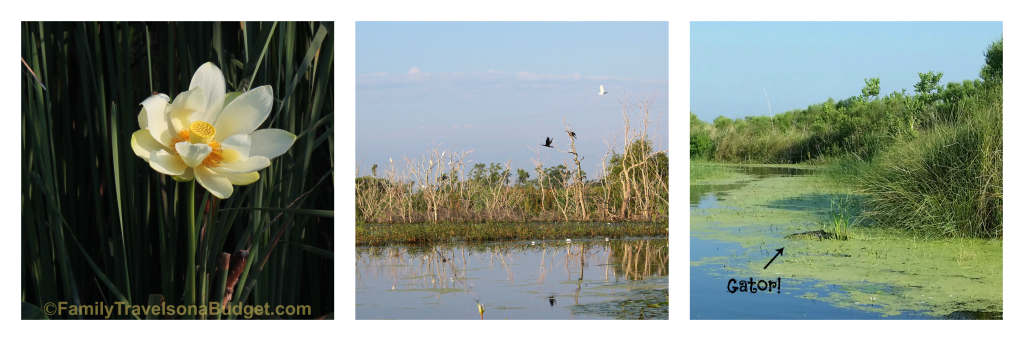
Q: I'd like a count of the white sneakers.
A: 0